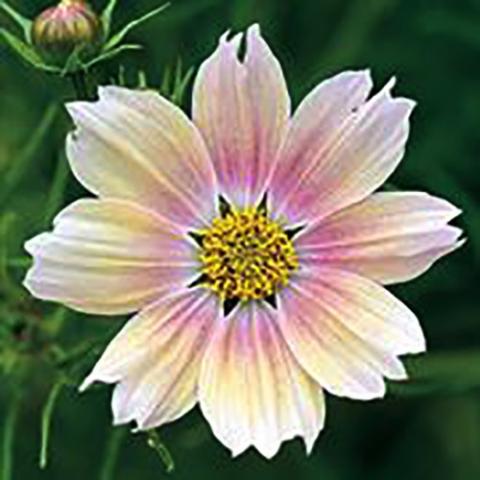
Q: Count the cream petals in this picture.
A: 8